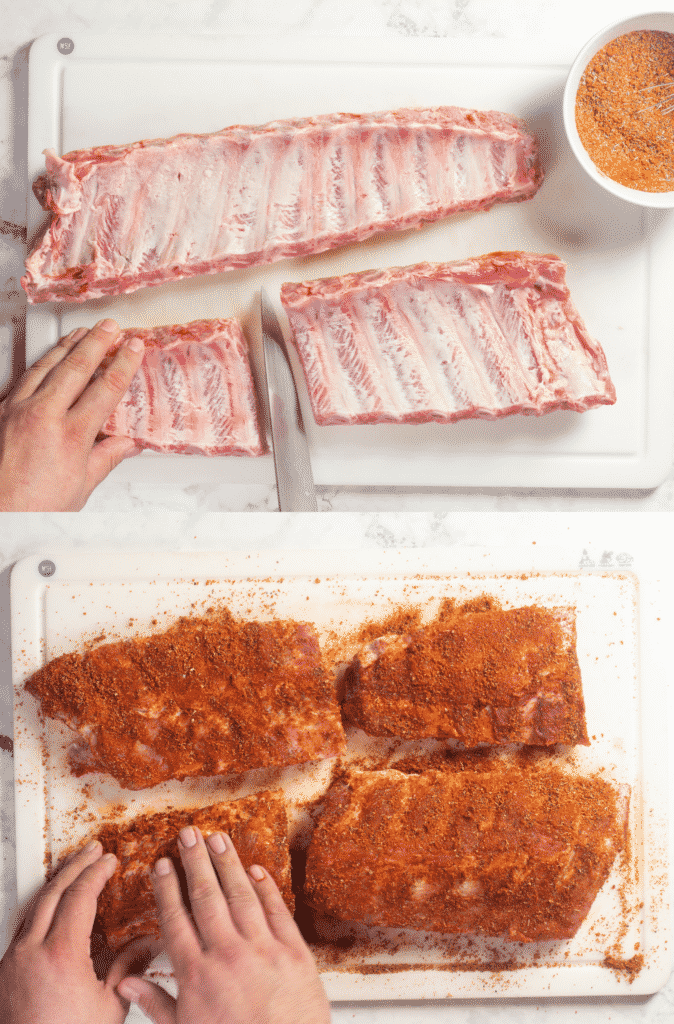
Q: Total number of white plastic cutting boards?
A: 2